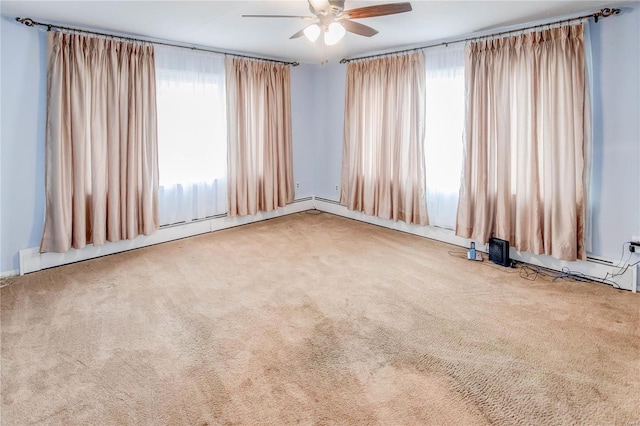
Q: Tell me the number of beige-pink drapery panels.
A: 4